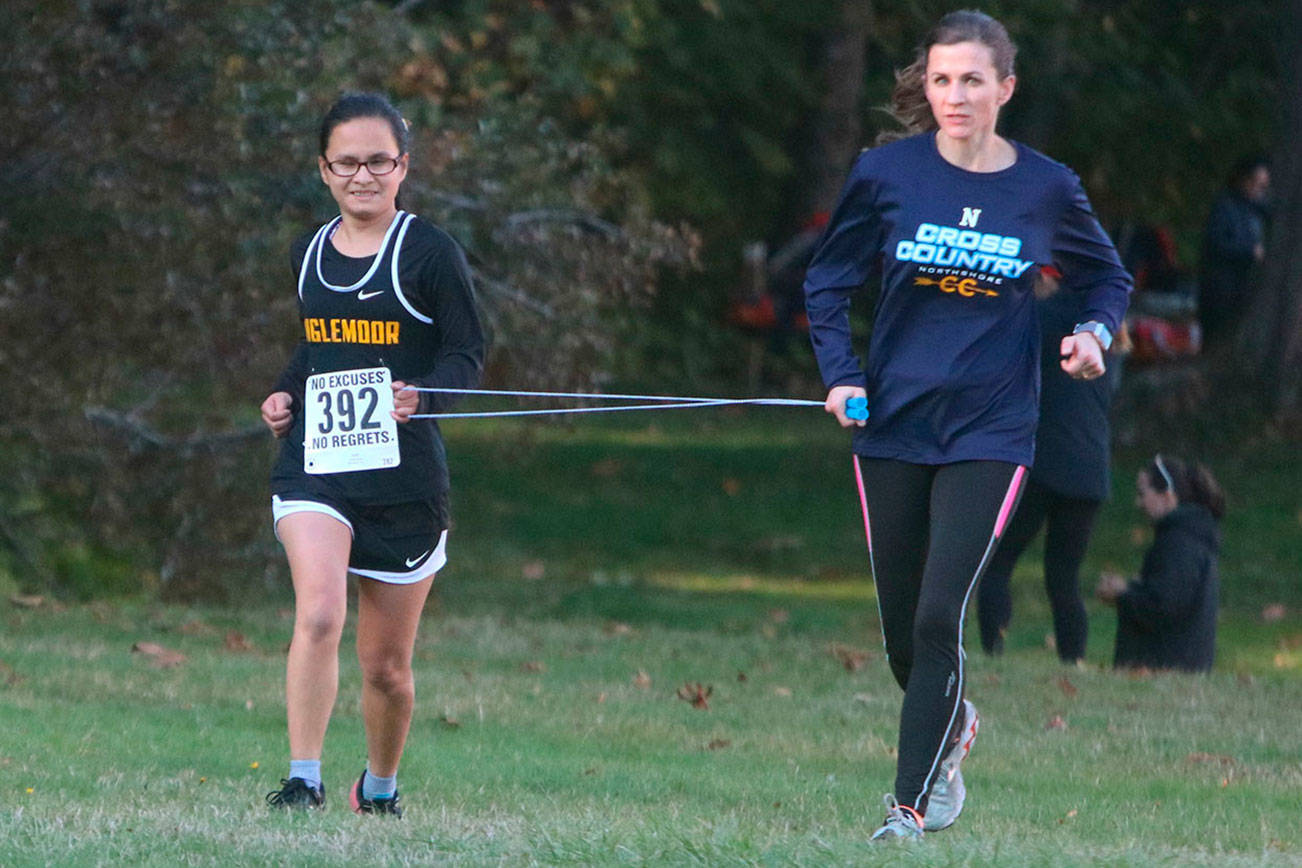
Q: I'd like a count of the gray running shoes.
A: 2